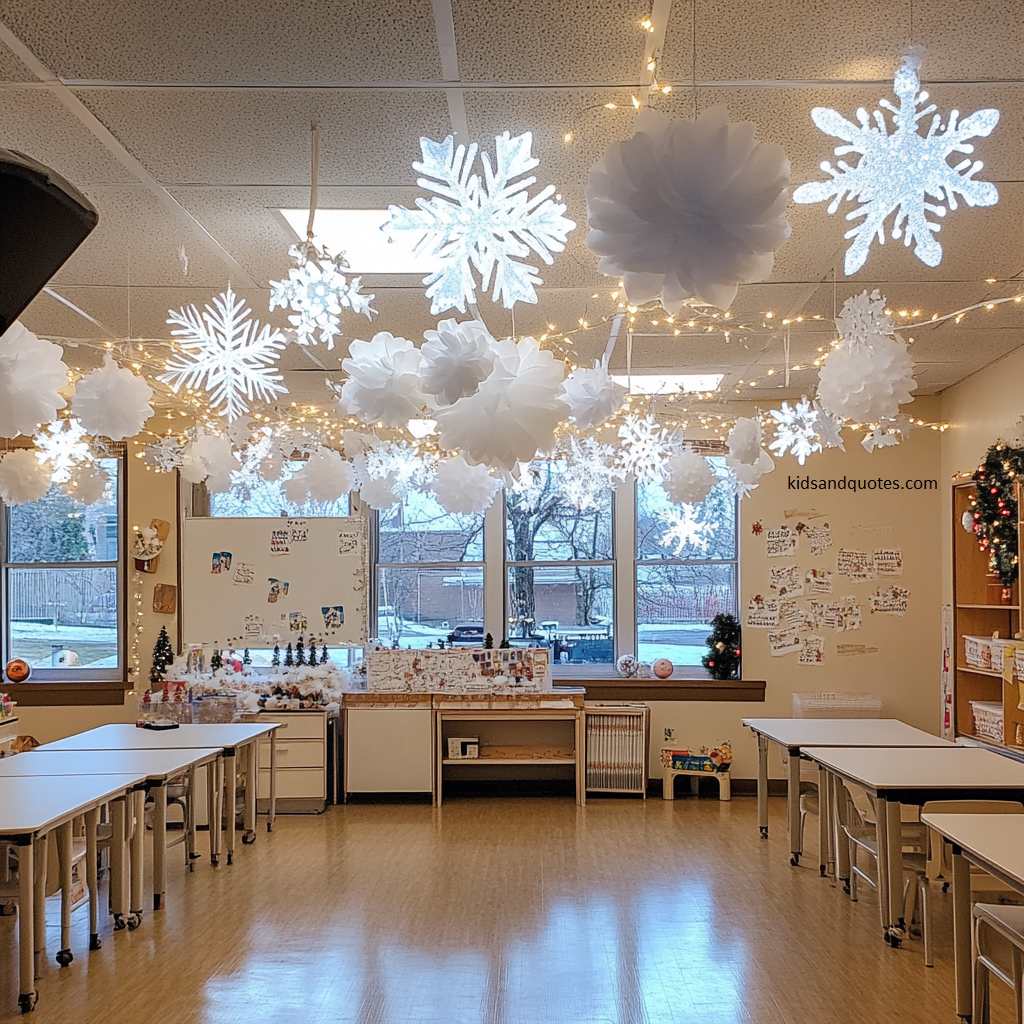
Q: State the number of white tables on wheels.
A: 6